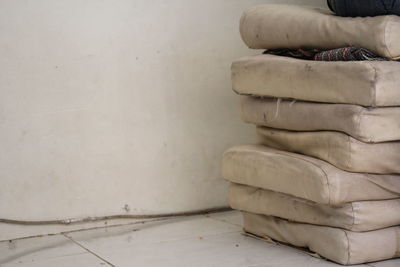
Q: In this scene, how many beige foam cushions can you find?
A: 7